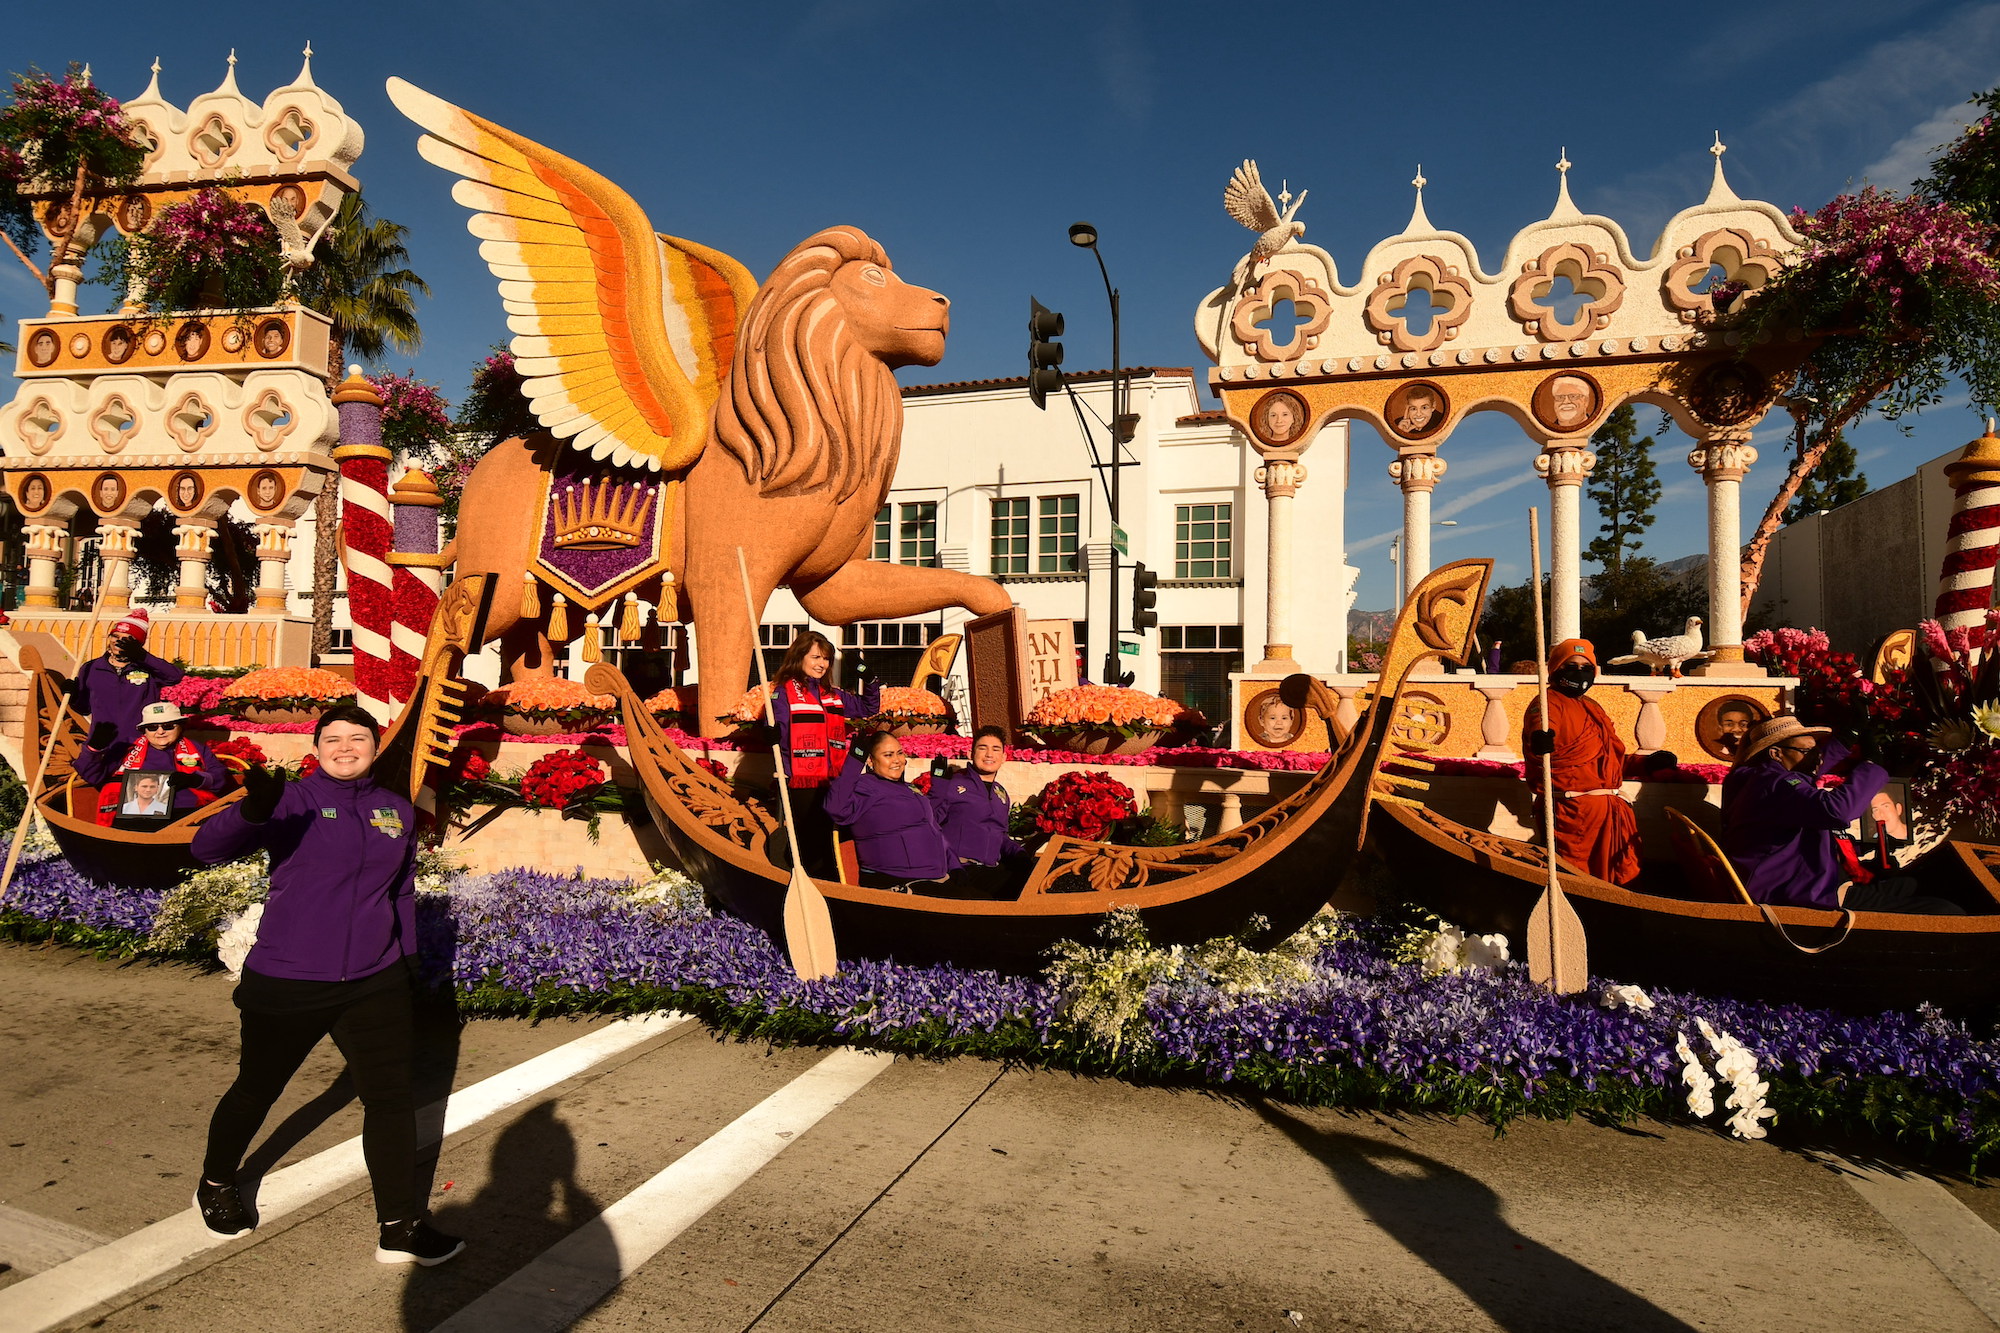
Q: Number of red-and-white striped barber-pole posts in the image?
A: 3